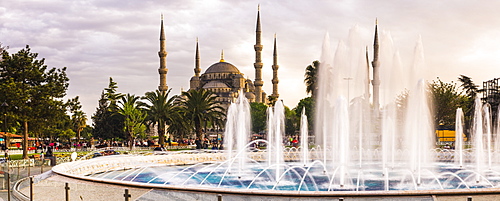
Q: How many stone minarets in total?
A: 6